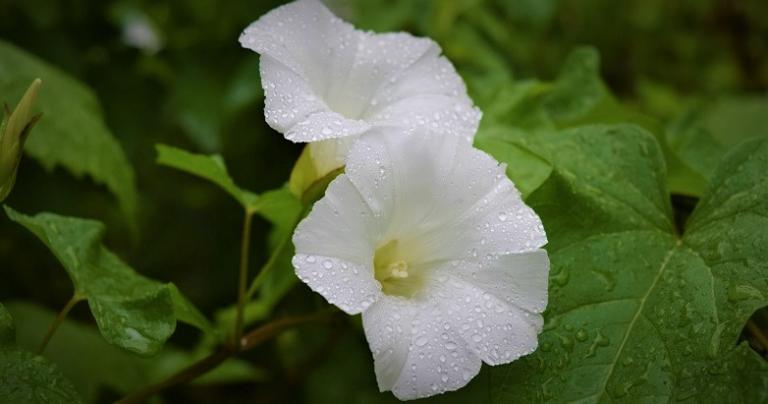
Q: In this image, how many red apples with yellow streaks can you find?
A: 0